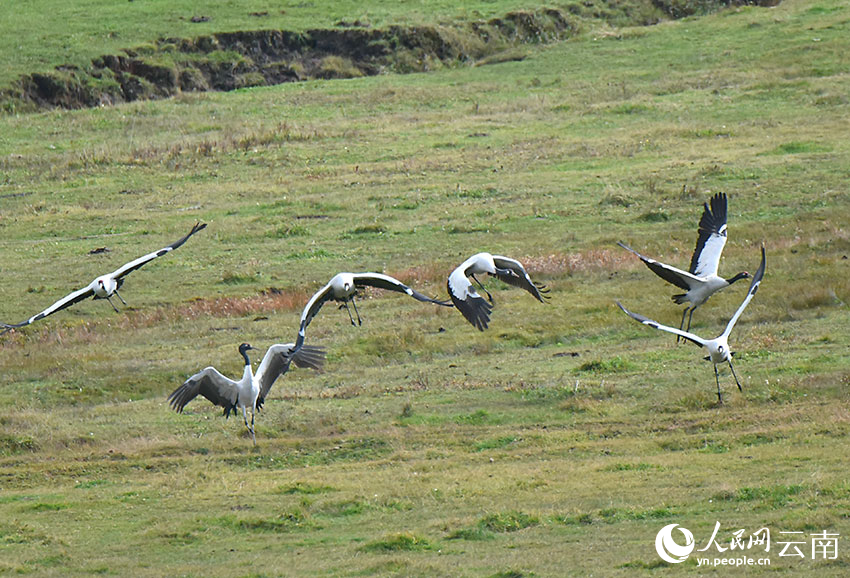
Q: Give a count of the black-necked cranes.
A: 6